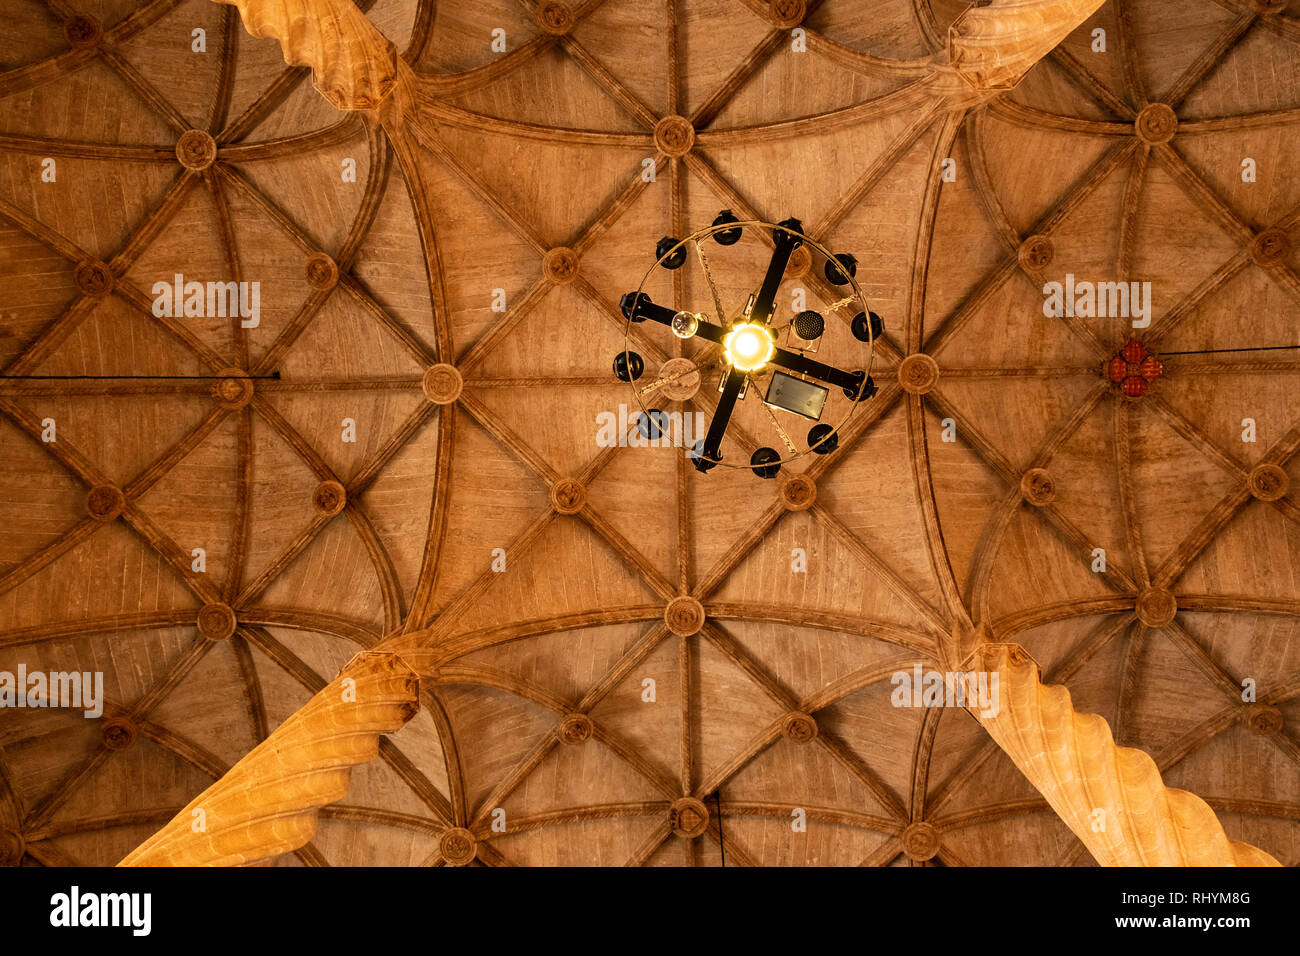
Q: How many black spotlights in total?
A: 12